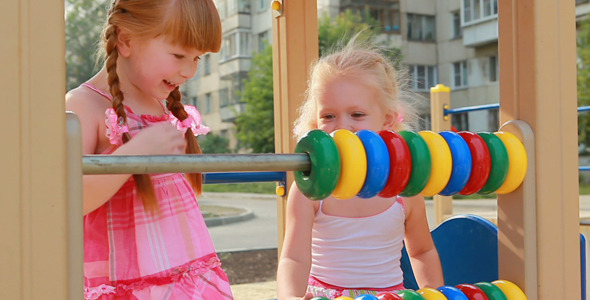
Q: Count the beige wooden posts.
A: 4